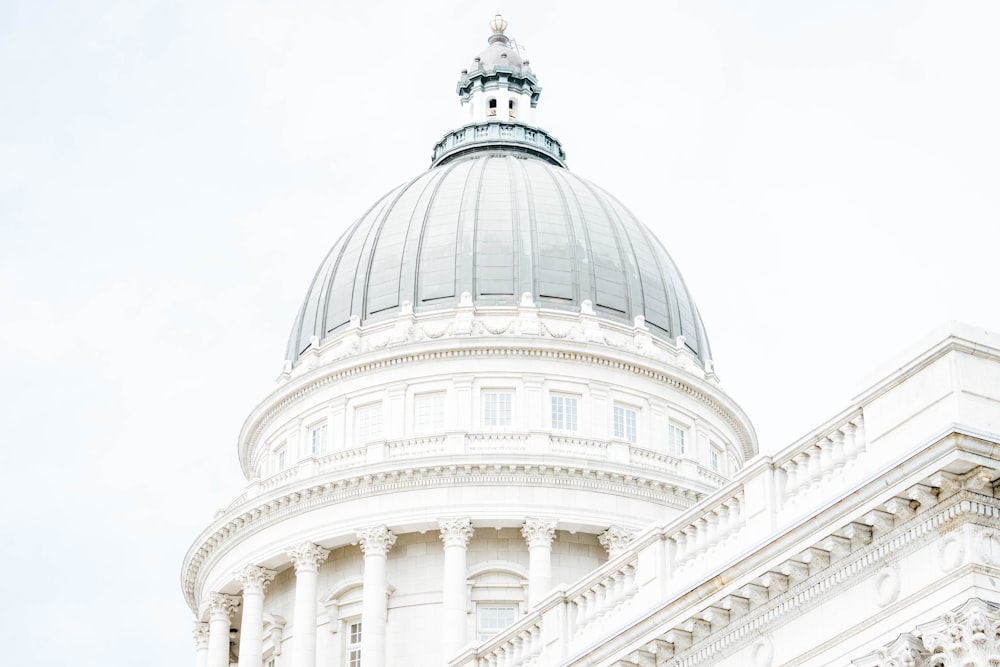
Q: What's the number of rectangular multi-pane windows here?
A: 12